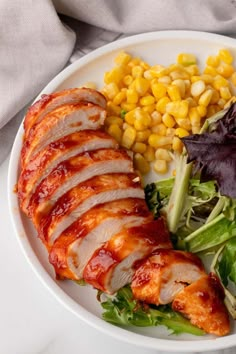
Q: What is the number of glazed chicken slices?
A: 9